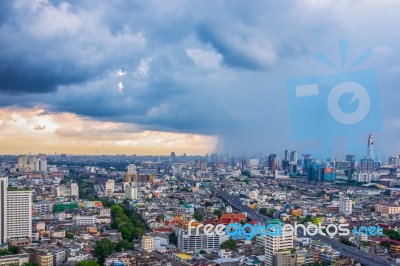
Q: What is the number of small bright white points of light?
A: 2